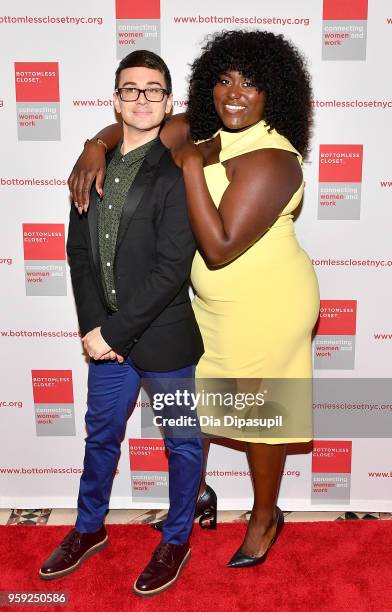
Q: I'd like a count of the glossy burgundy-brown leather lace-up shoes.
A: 2